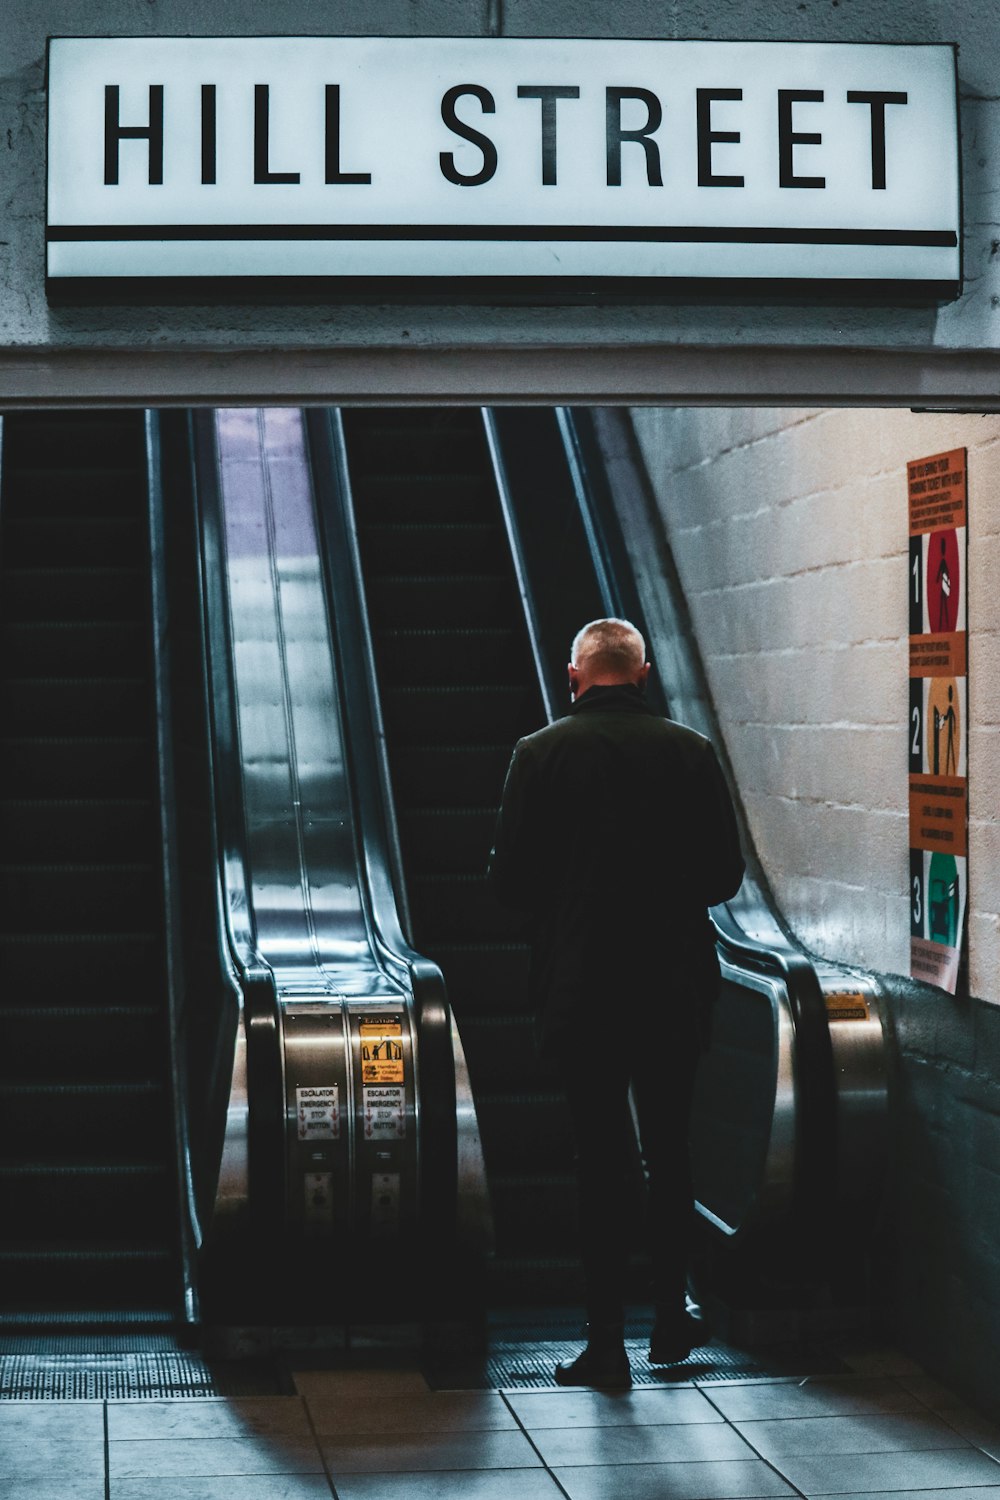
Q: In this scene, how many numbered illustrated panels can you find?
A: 3